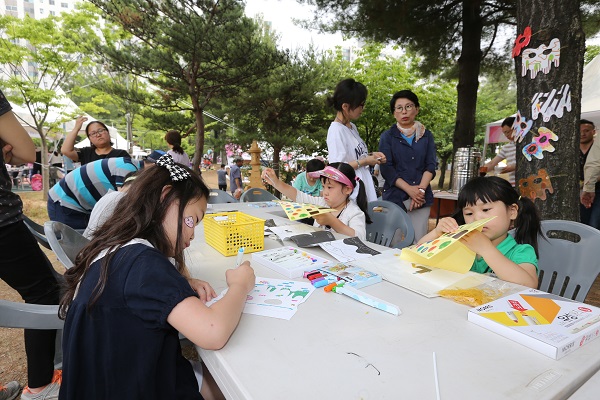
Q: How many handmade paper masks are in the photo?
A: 6